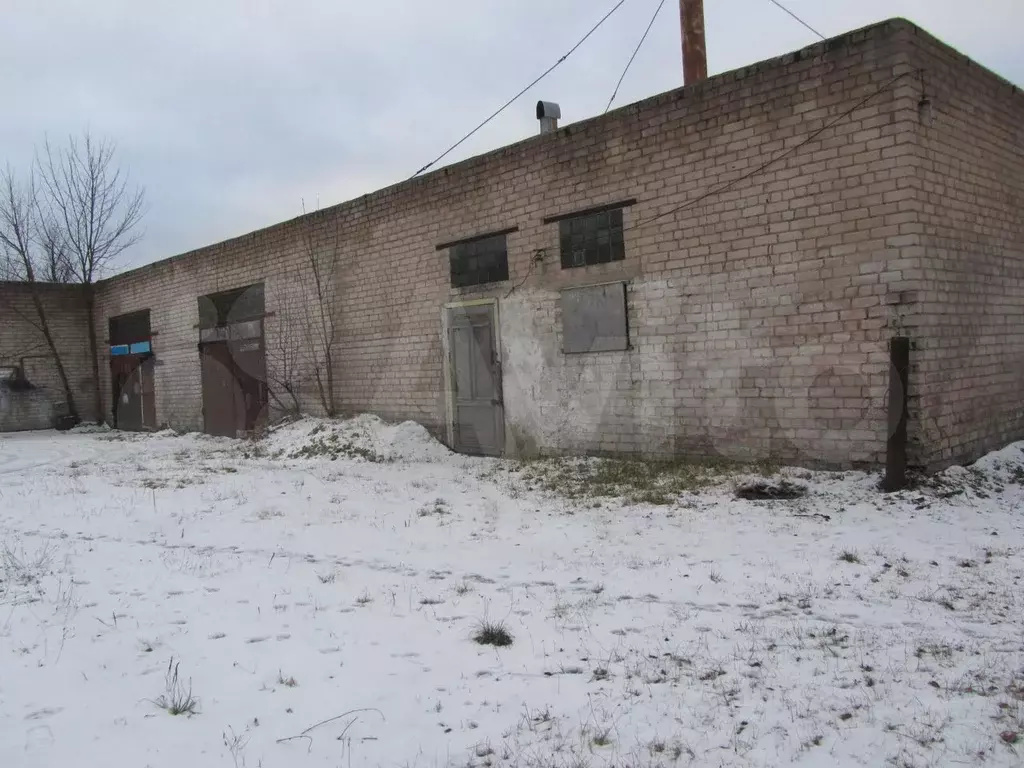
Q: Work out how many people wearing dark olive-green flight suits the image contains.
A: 0